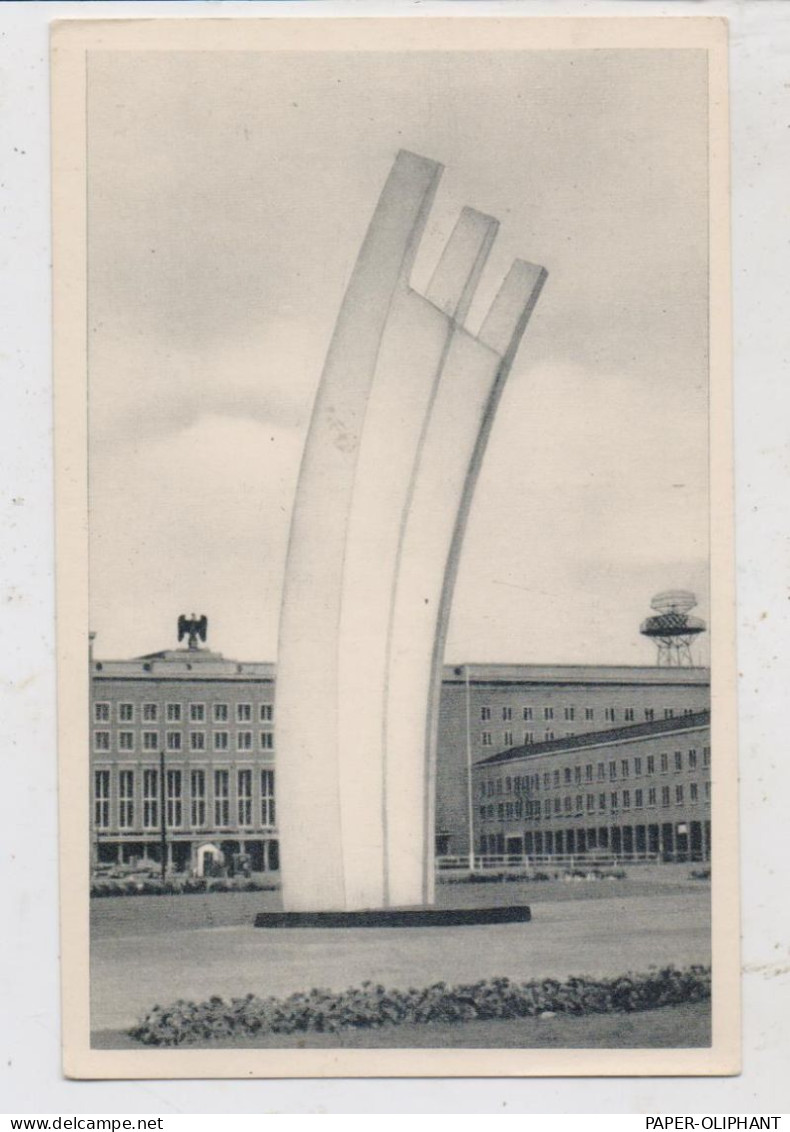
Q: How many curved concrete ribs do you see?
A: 3